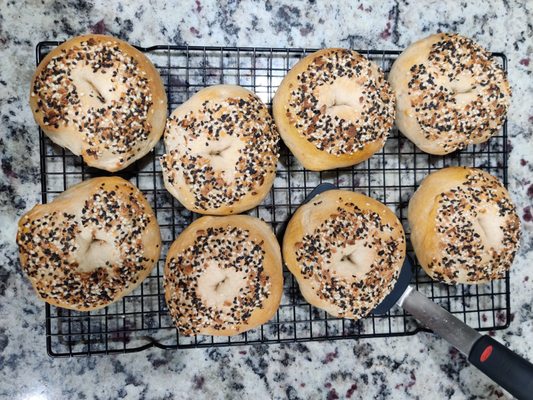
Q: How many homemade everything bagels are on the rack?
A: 8